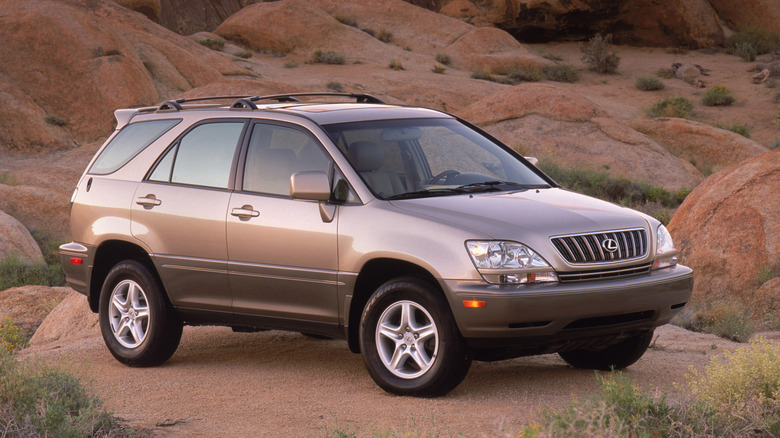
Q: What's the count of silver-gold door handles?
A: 2